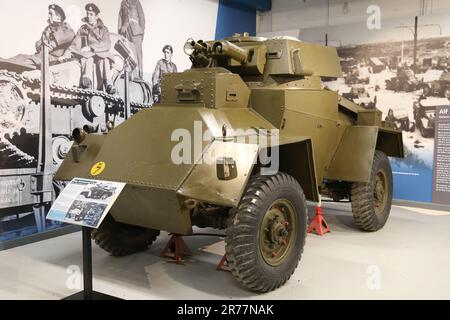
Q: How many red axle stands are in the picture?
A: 3